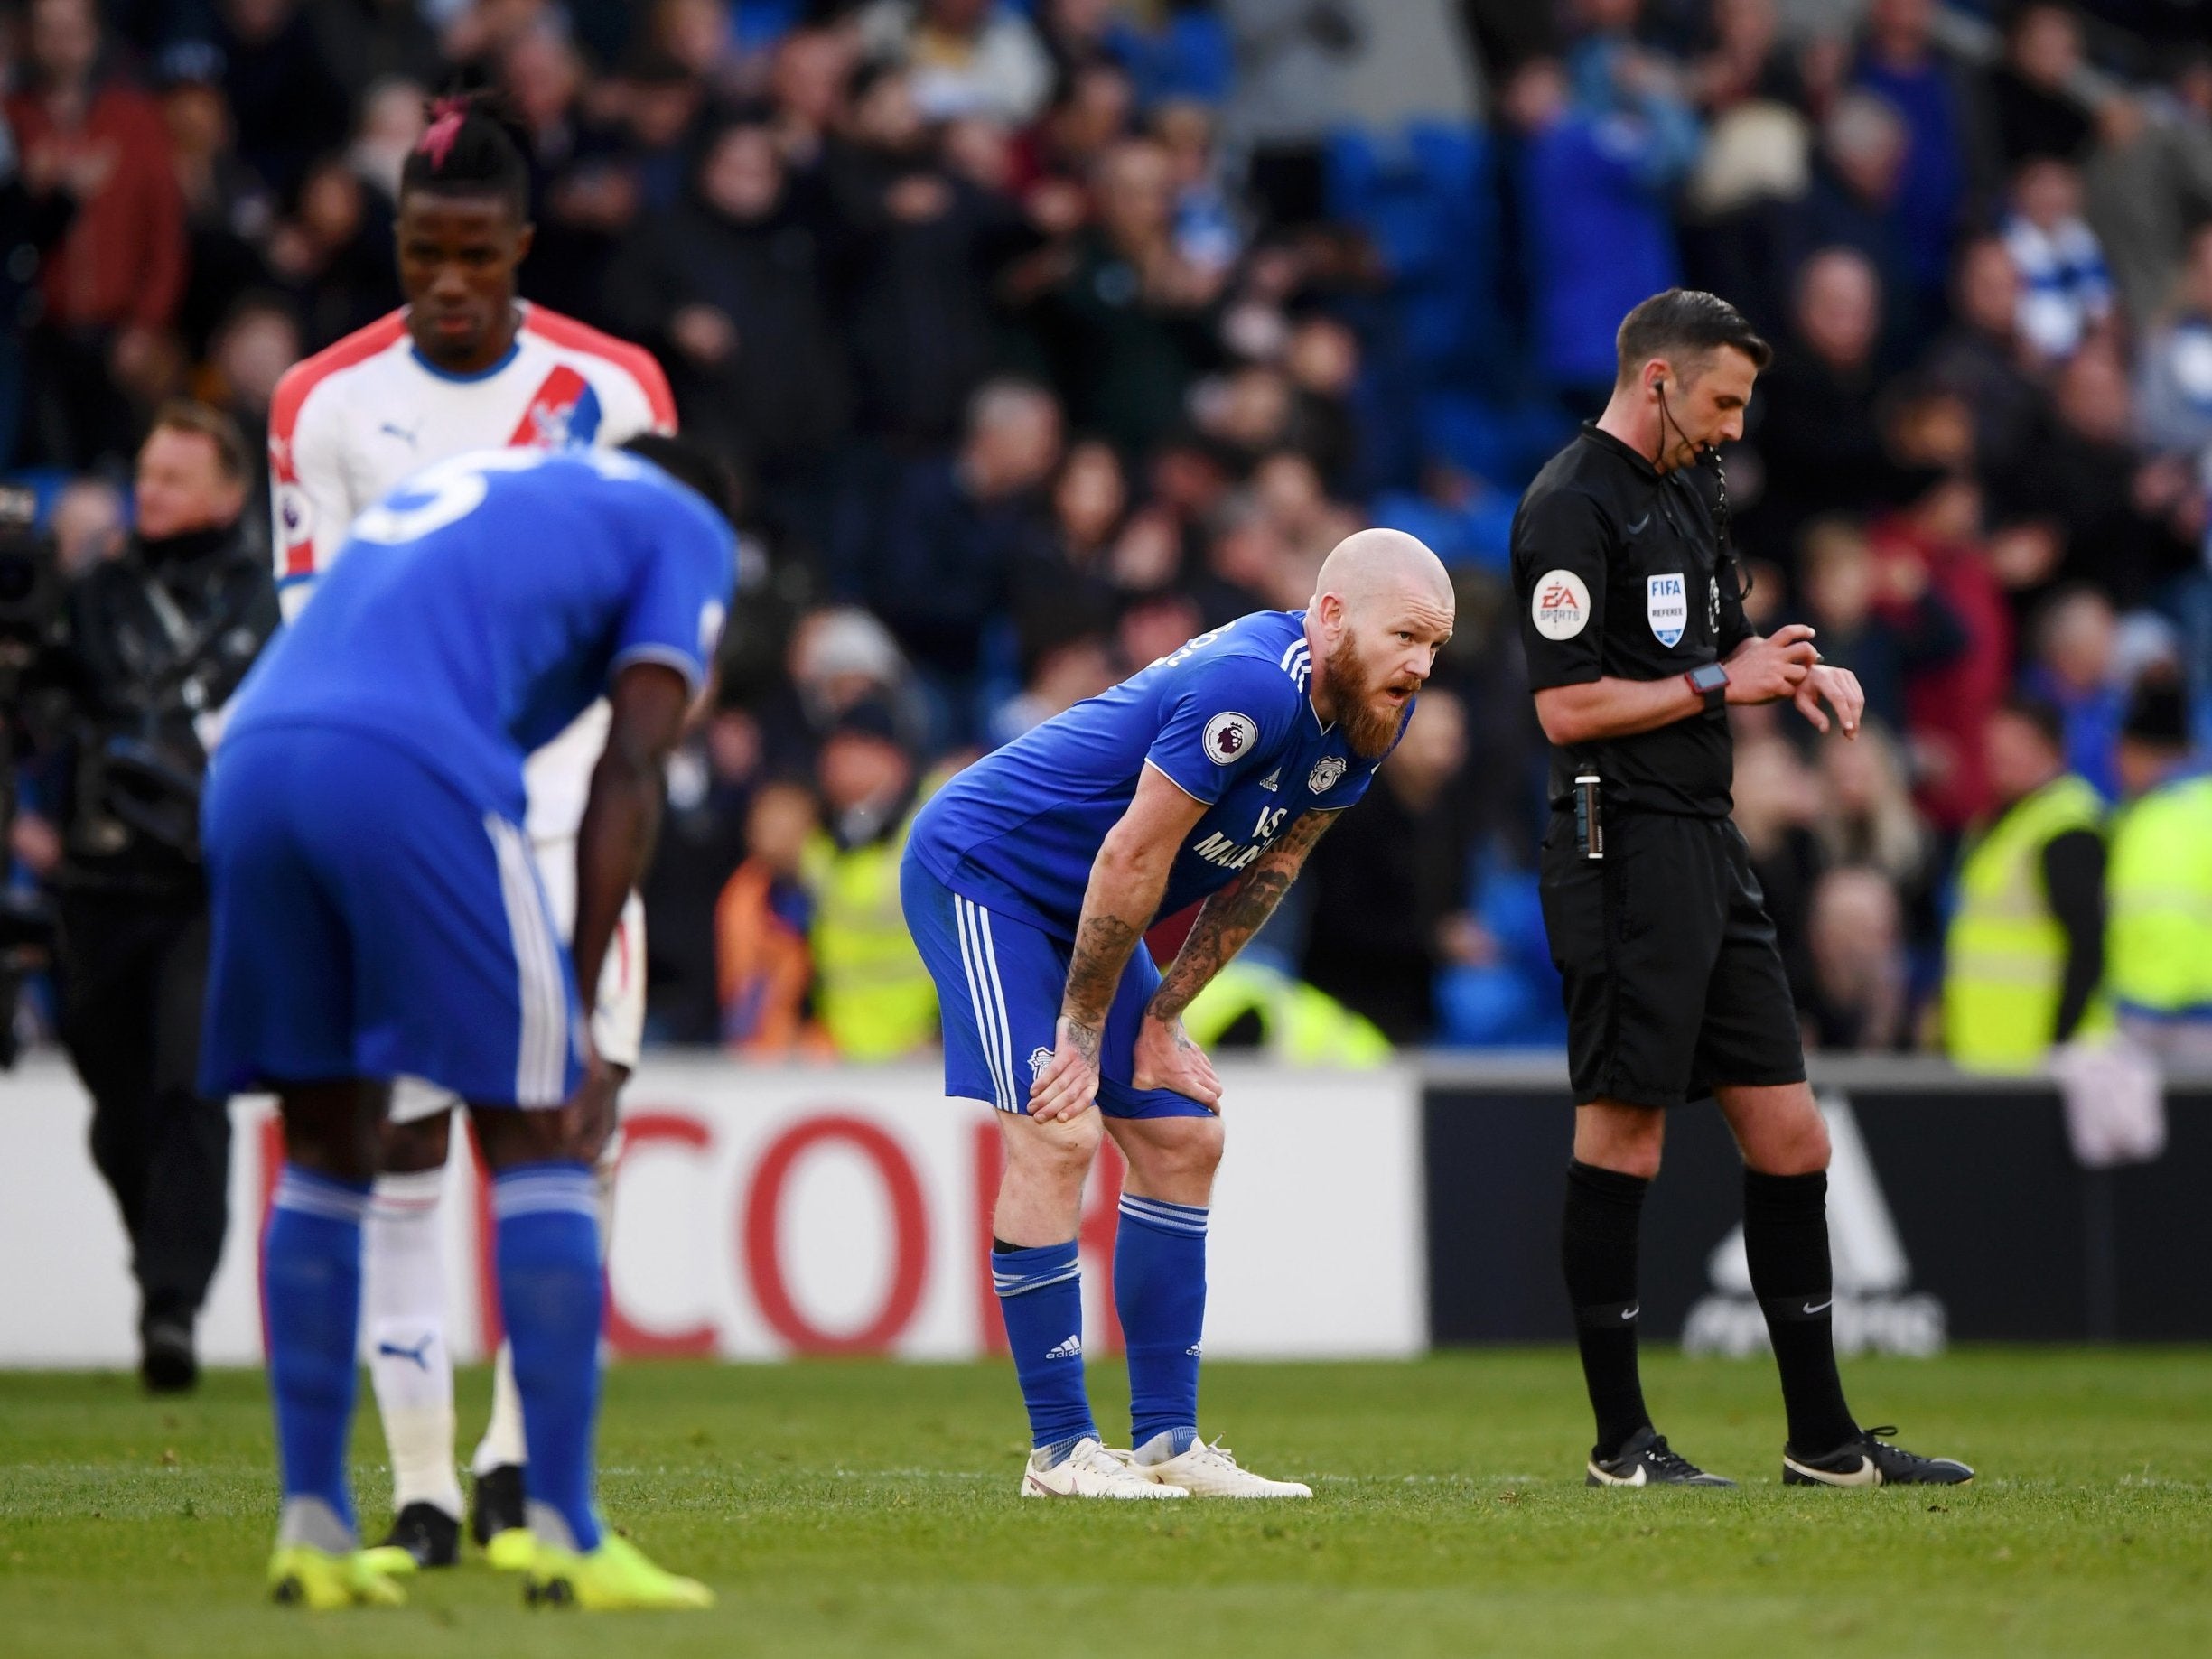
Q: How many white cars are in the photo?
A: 0